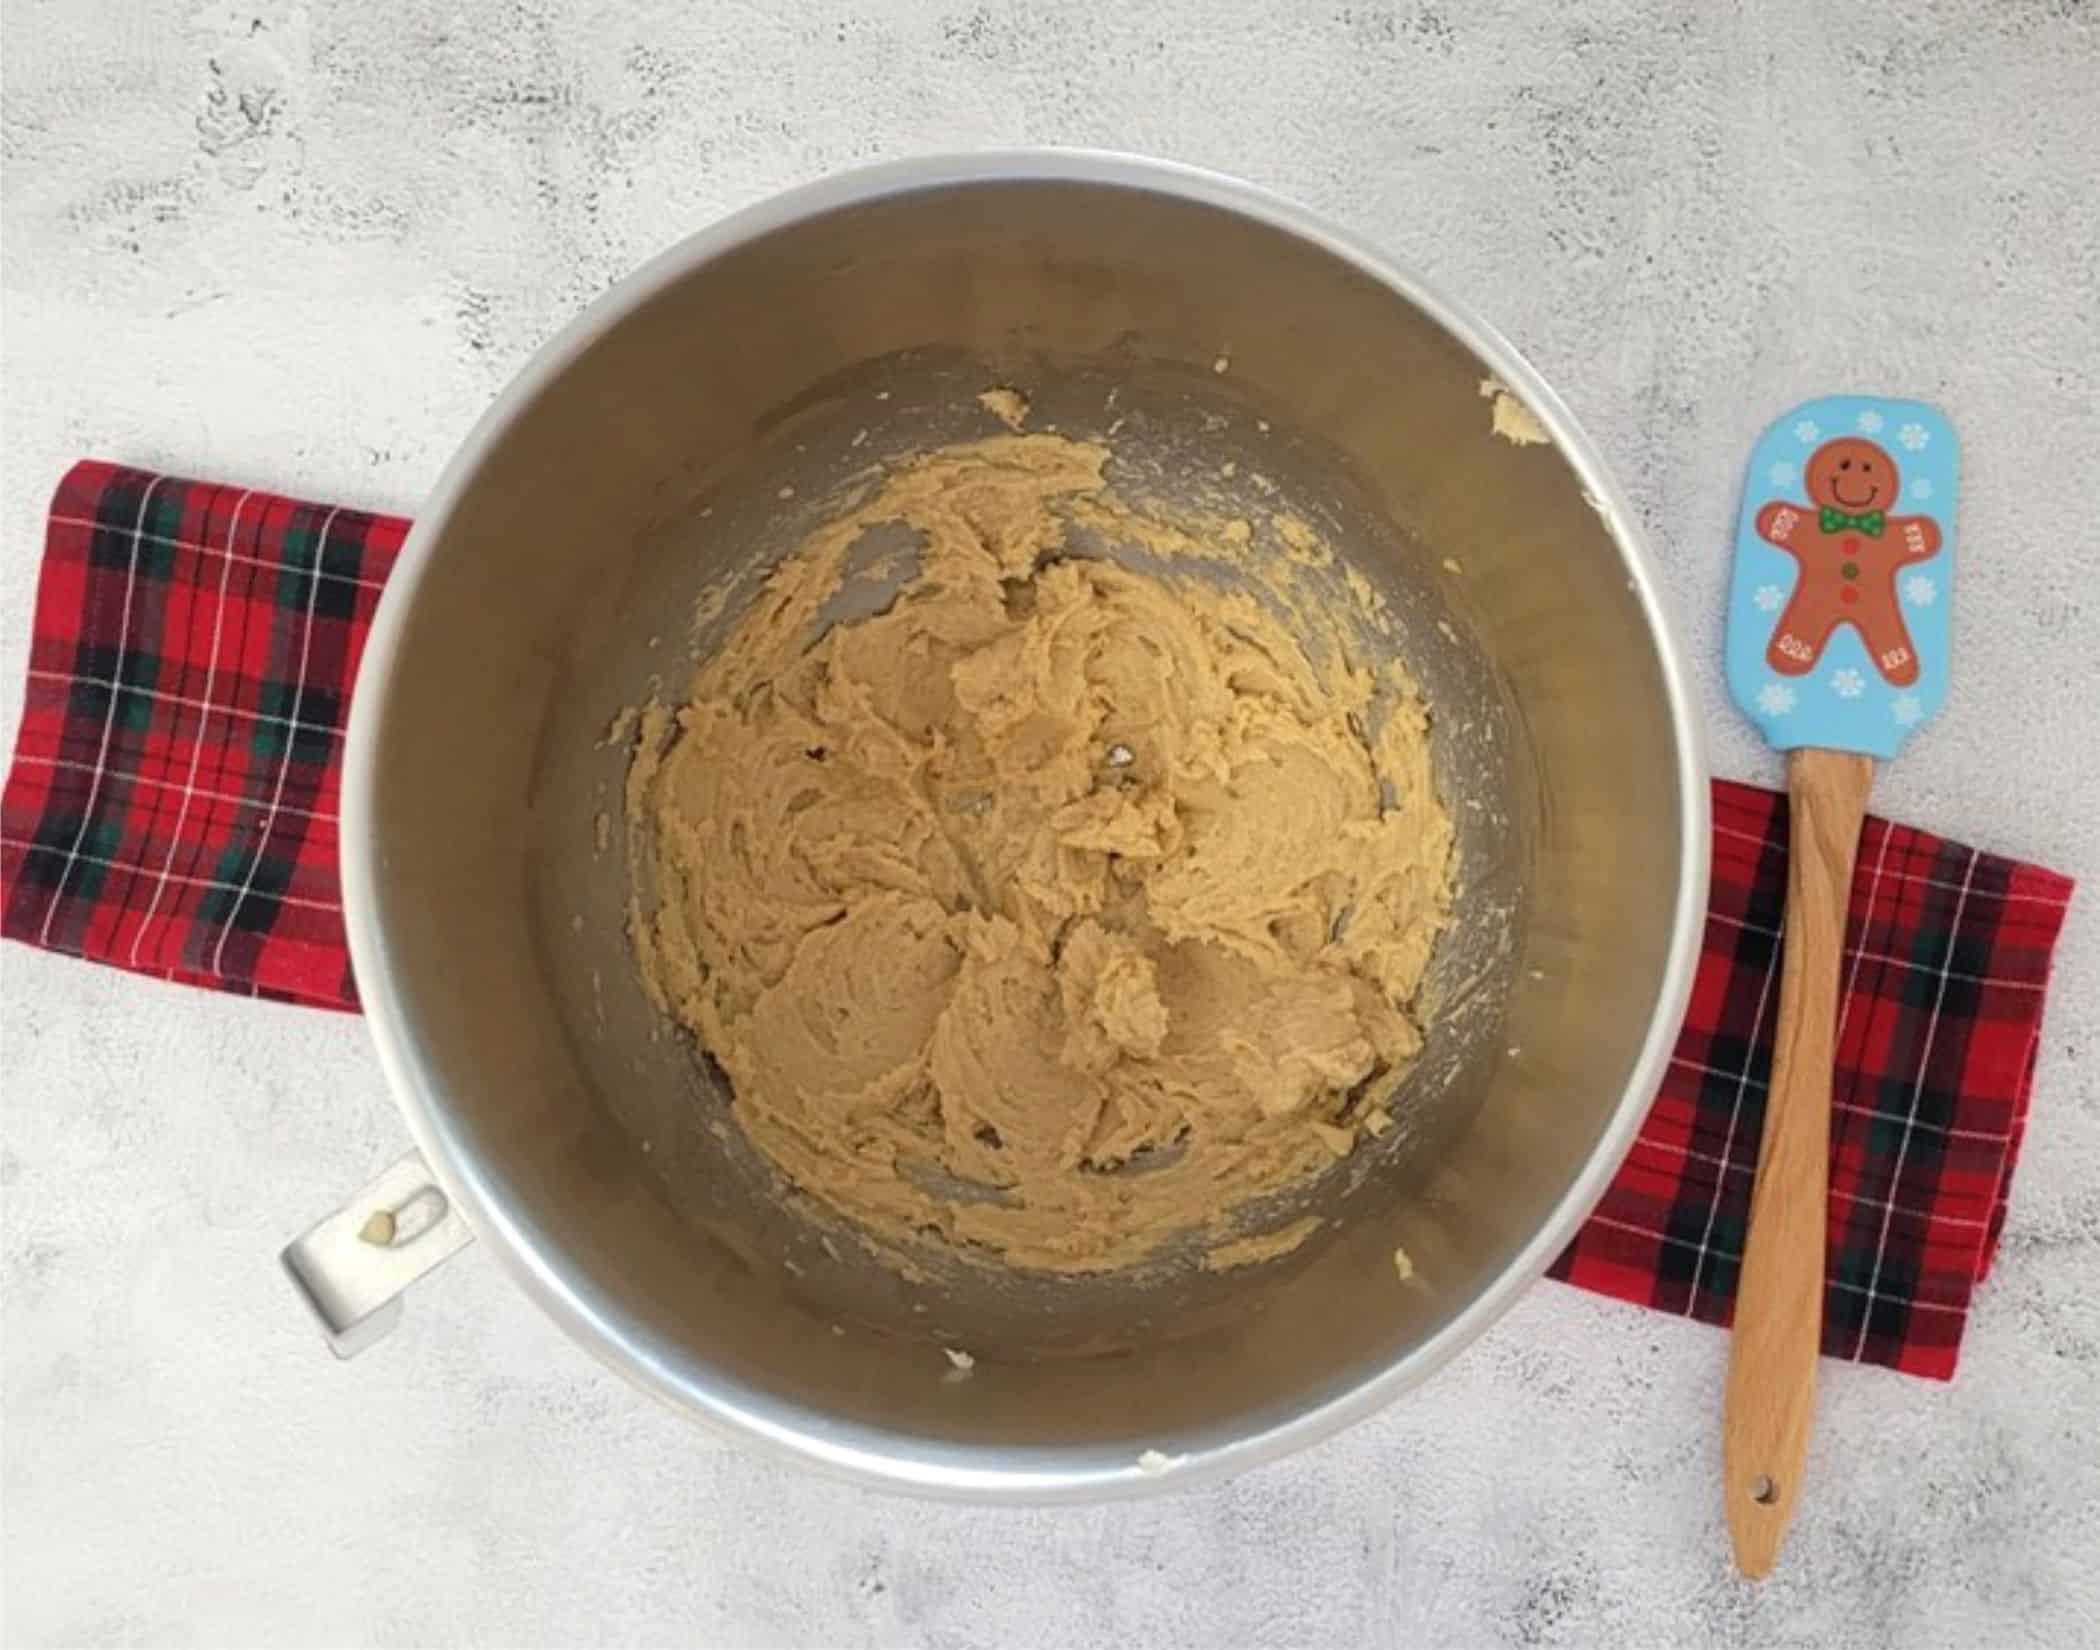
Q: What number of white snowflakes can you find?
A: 10